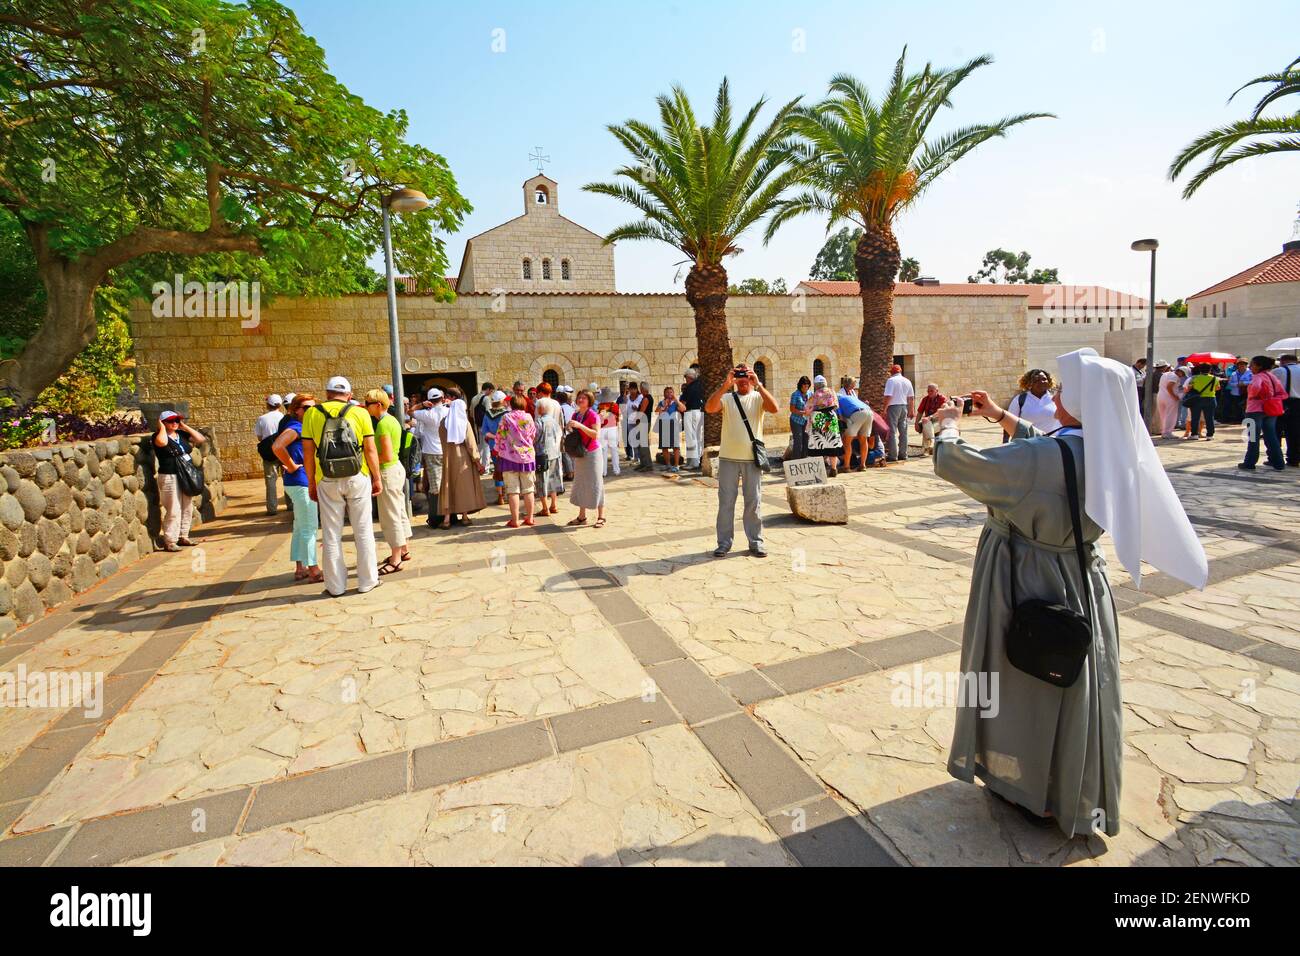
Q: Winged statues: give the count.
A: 0